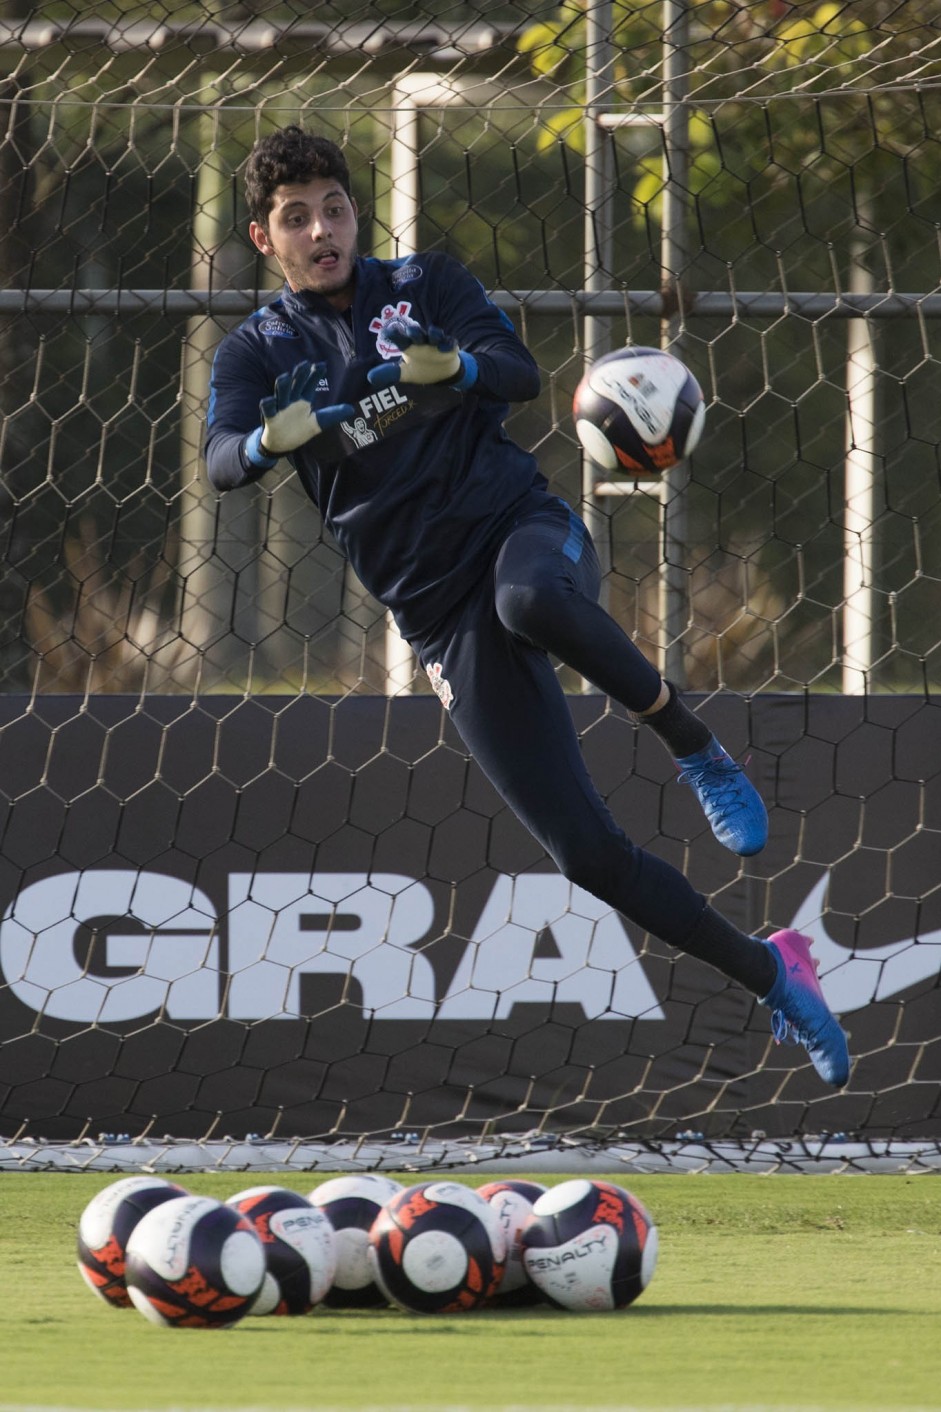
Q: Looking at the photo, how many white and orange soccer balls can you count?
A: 8